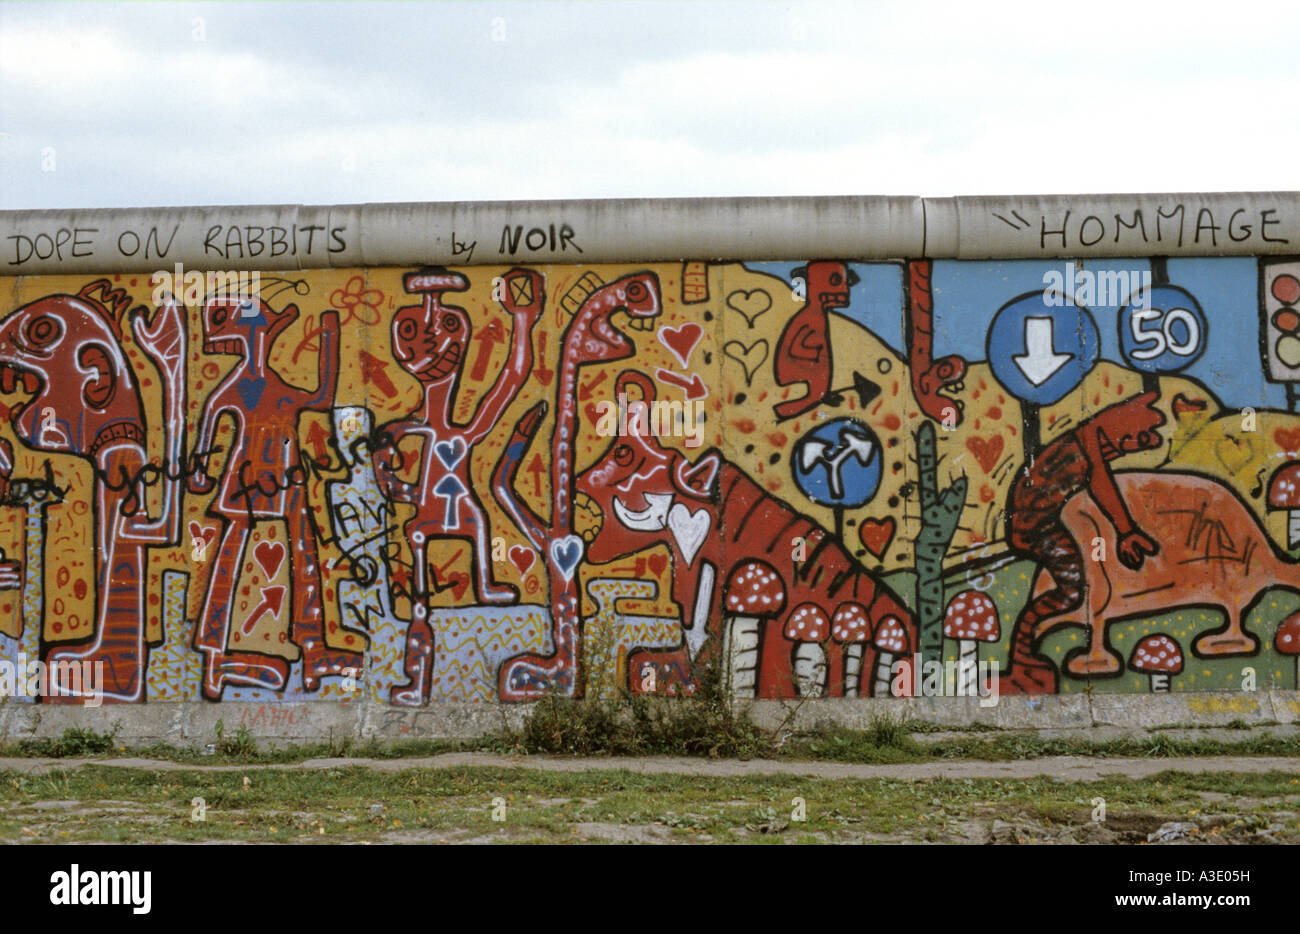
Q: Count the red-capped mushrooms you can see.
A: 8